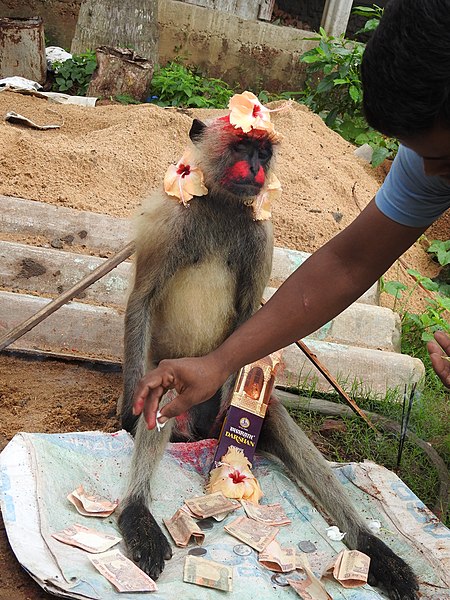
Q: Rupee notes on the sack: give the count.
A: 11